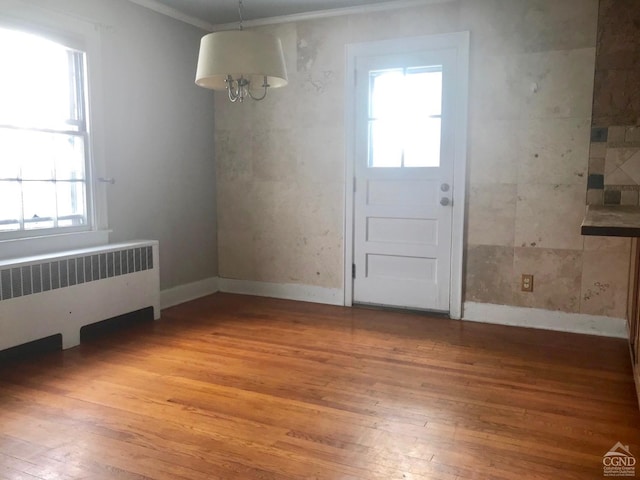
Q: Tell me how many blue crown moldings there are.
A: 0